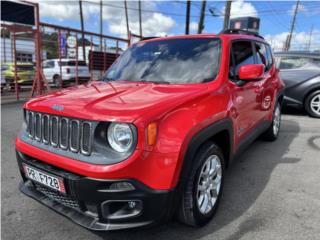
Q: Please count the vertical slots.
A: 7